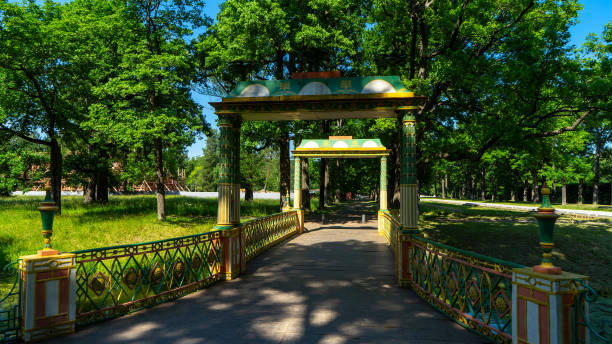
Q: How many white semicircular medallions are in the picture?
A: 6